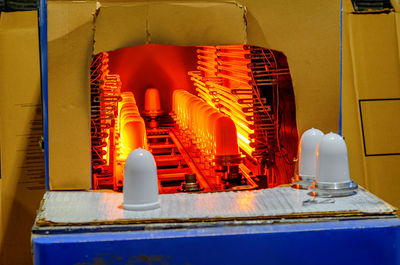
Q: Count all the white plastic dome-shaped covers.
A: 3